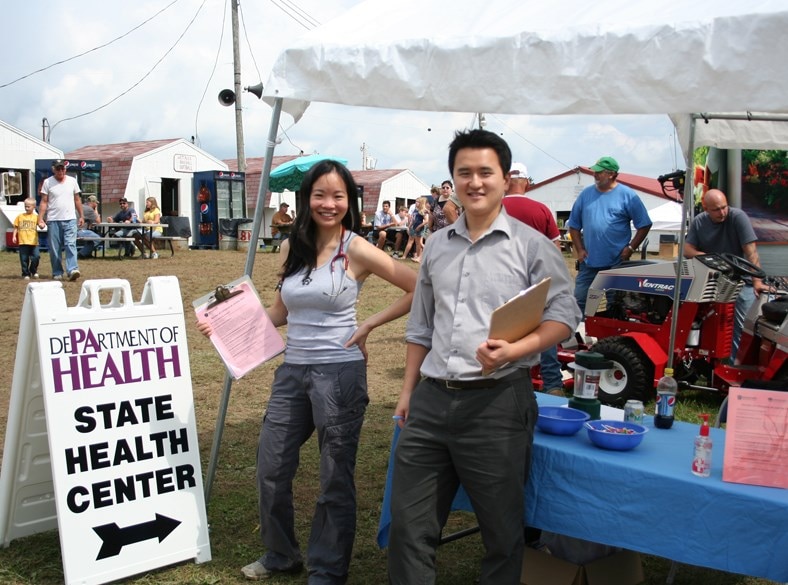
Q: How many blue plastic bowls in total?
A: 2